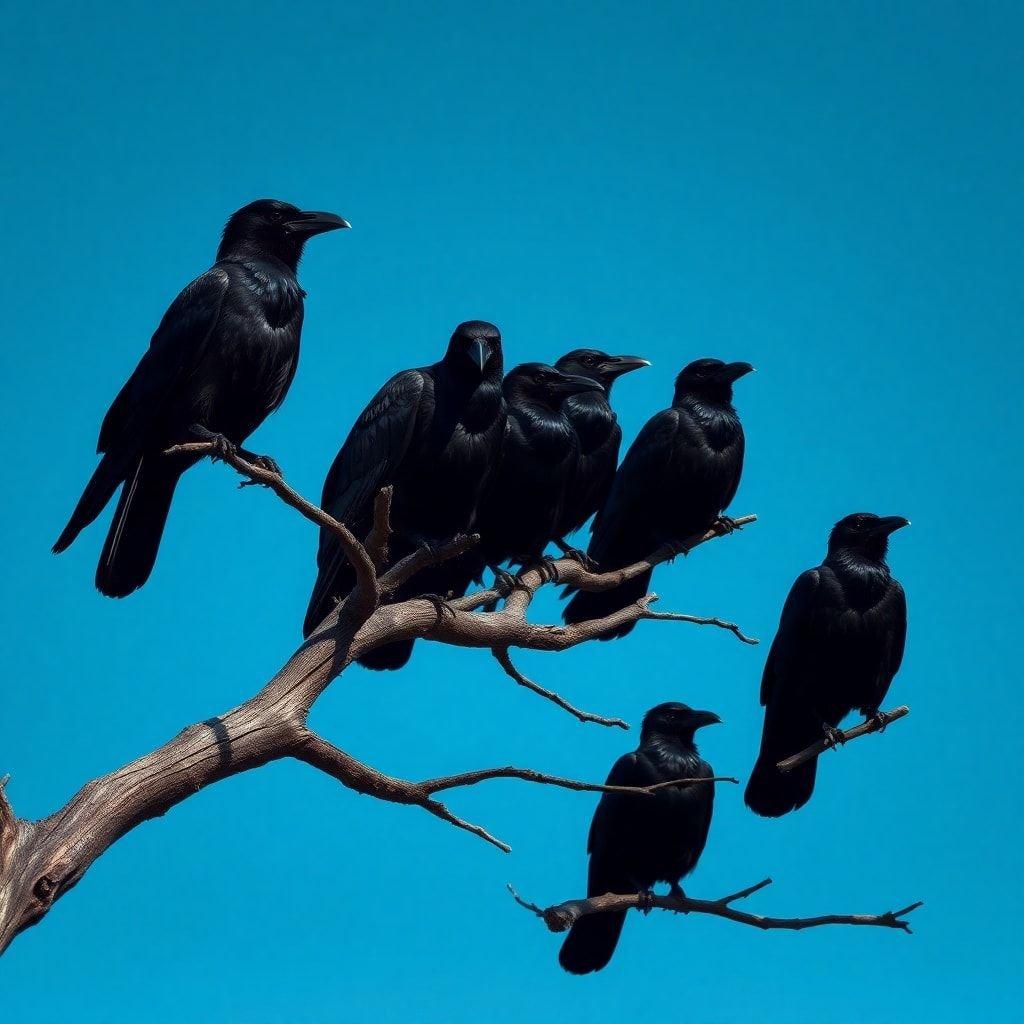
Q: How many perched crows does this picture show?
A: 7